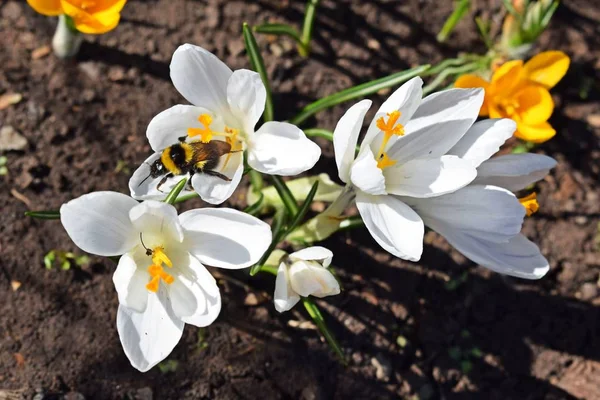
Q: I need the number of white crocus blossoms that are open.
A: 4